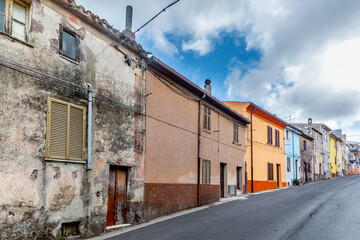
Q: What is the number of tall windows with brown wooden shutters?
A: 3